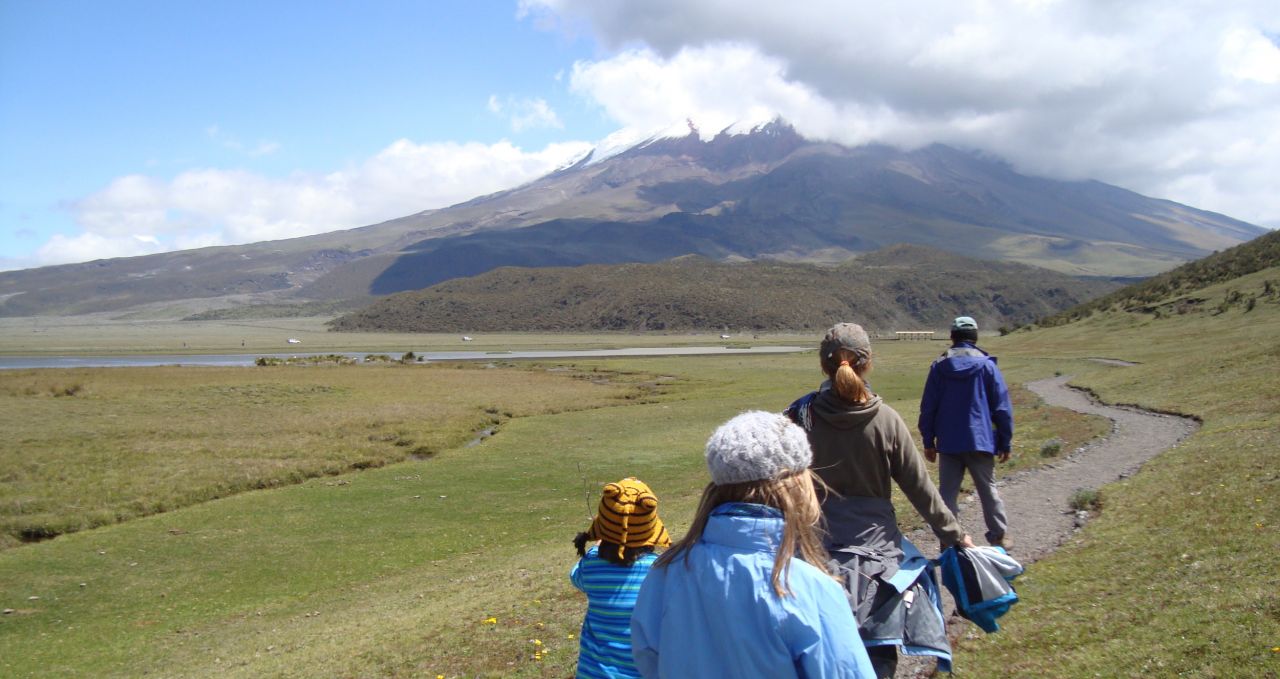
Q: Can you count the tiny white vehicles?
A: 3